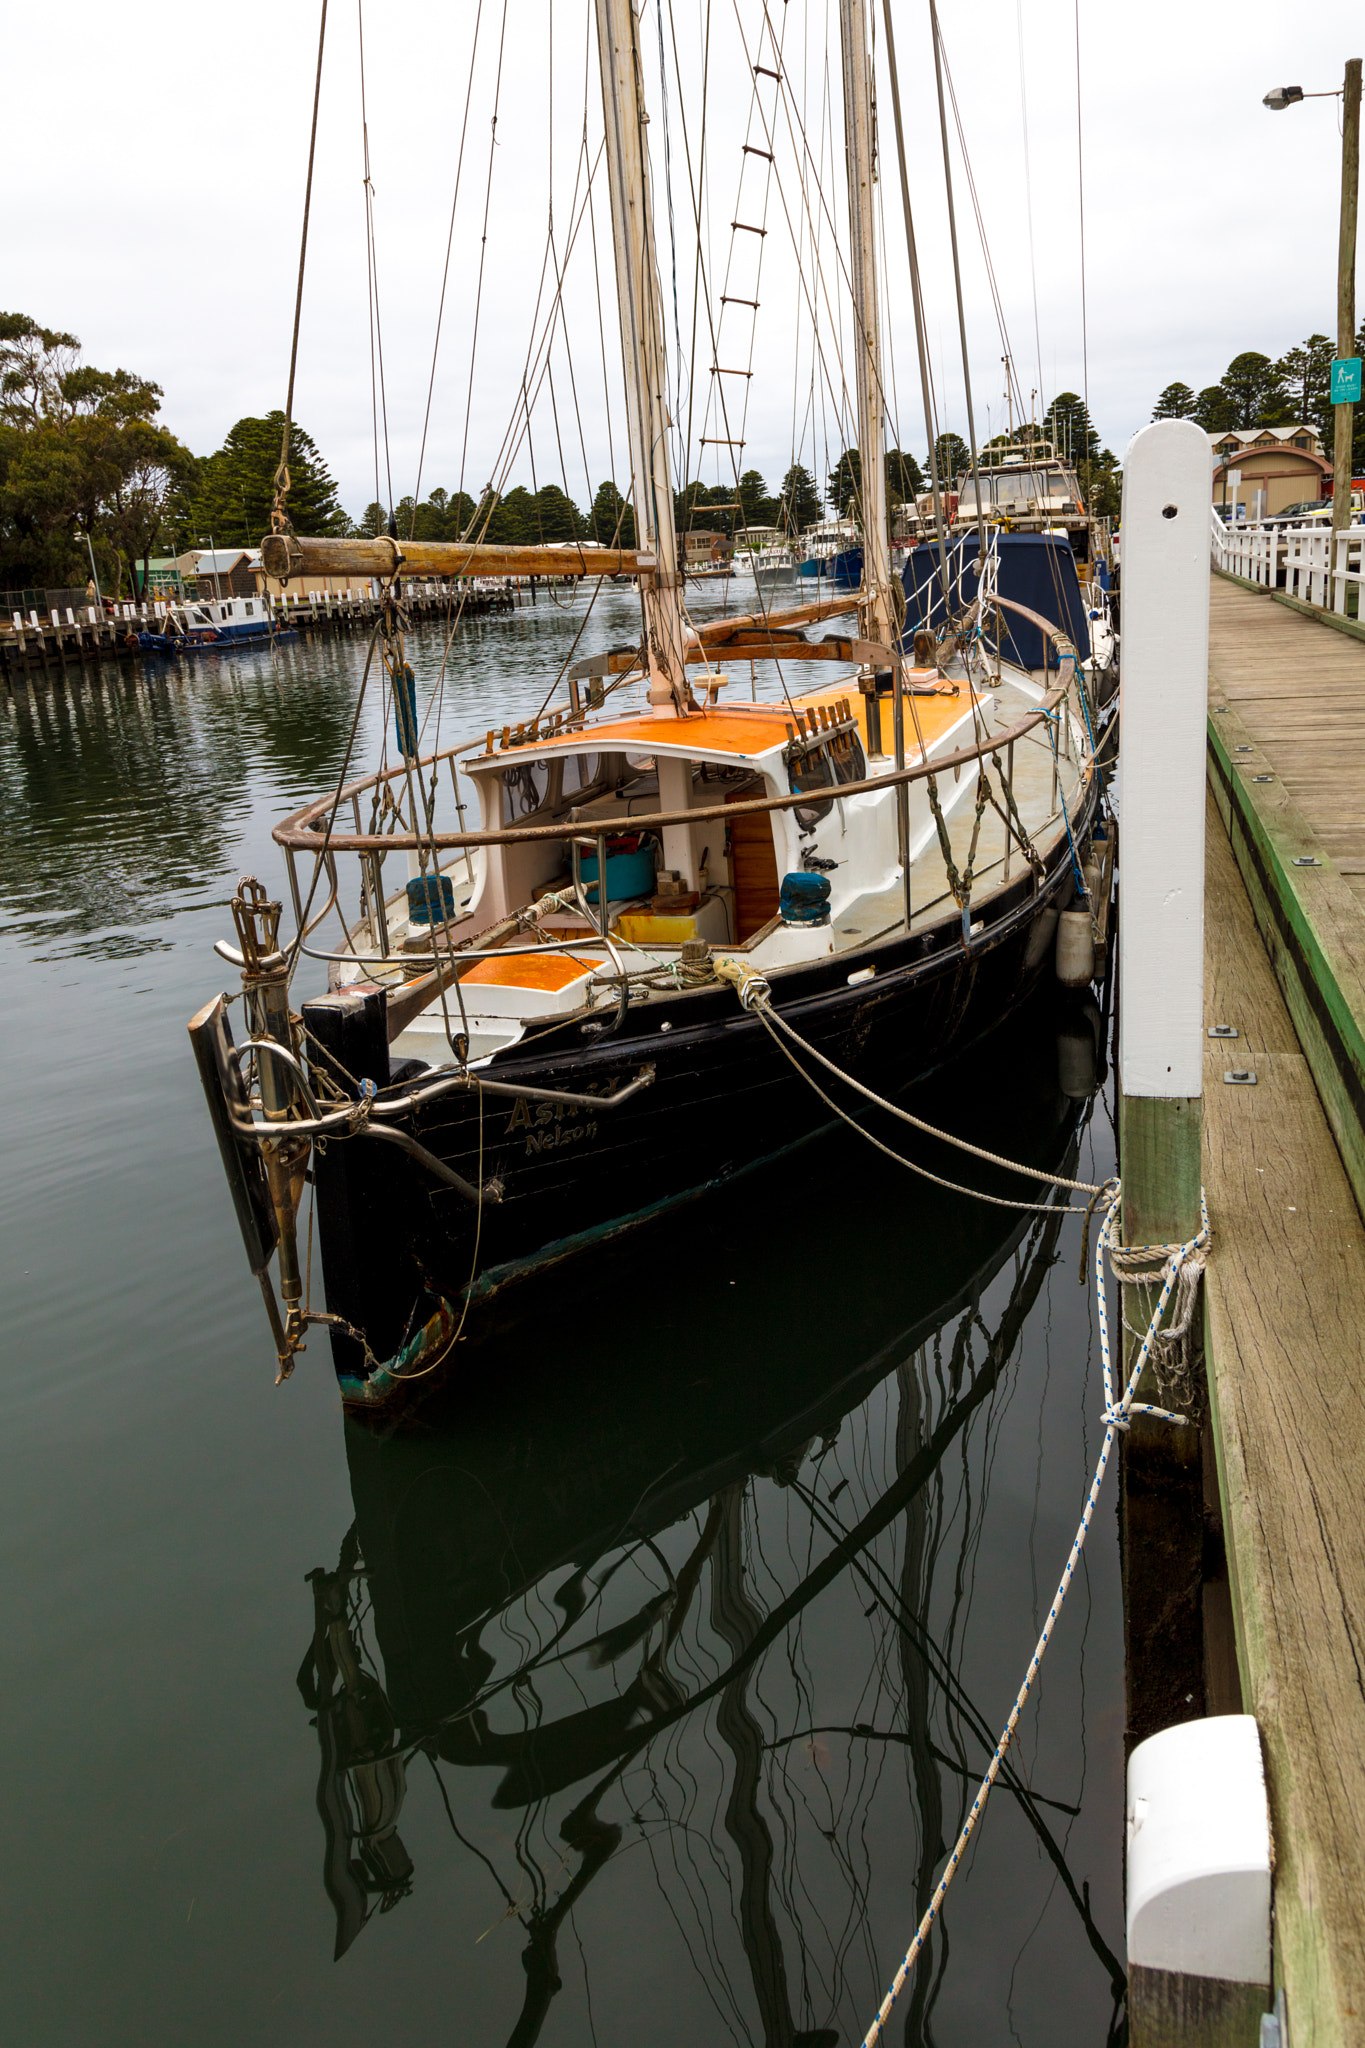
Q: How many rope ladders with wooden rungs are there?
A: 1